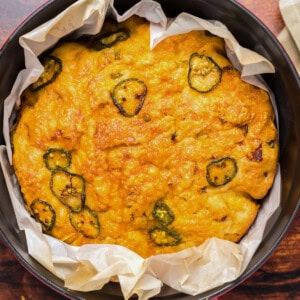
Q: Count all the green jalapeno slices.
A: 11